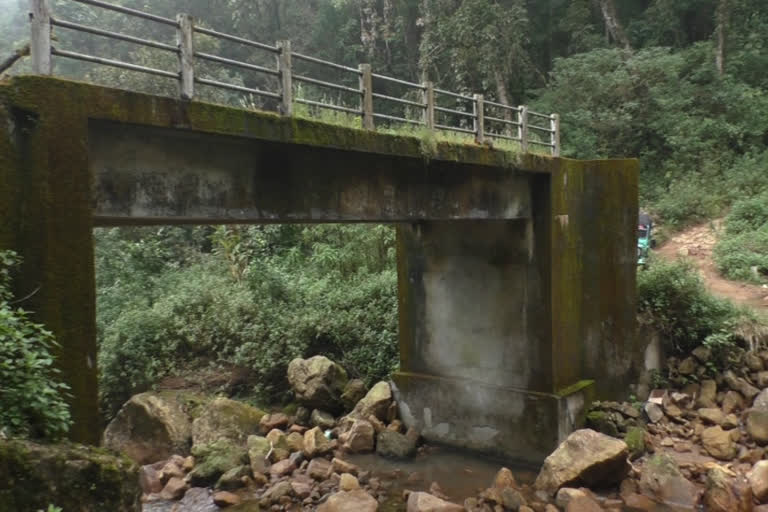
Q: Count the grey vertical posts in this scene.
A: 8